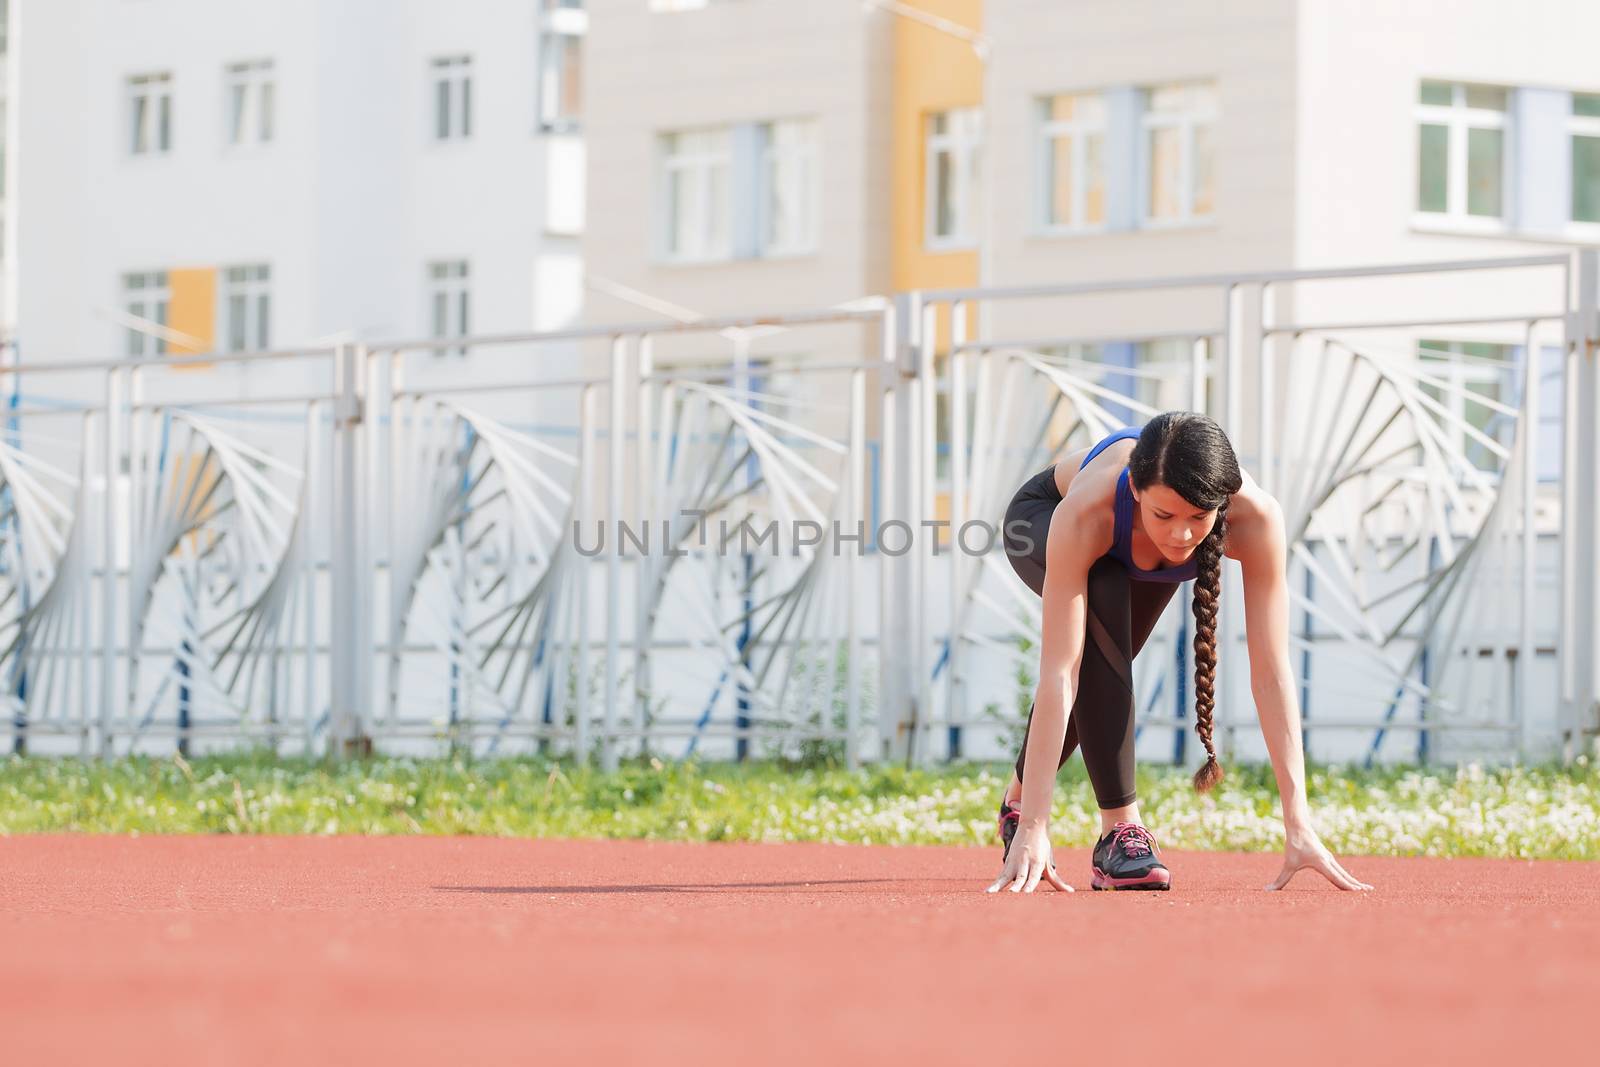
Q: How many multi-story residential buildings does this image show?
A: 2